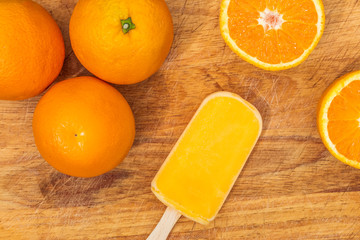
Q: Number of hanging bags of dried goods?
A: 0